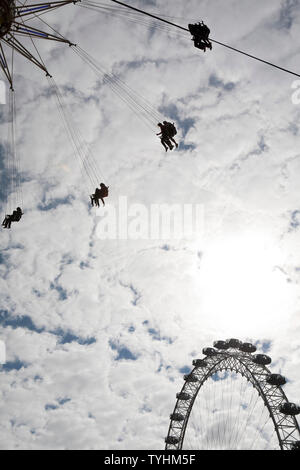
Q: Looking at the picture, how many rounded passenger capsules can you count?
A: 13